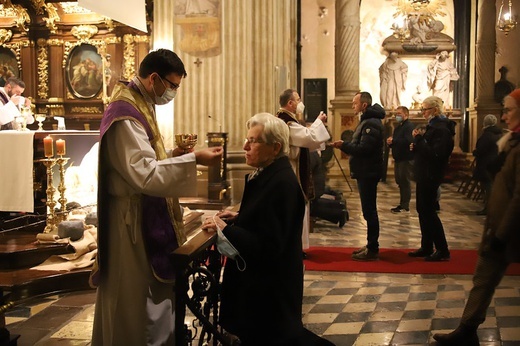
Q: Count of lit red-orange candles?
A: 2